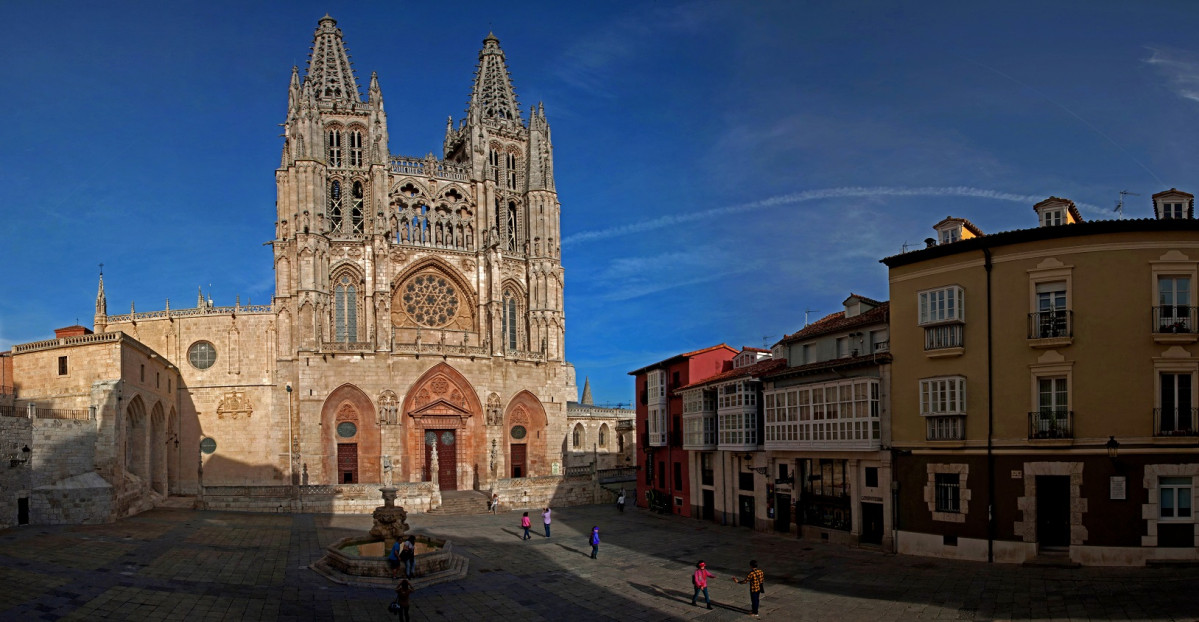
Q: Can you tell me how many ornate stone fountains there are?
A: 1